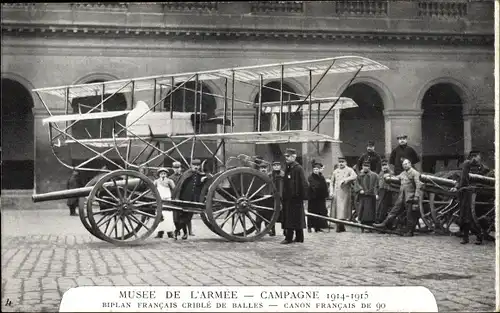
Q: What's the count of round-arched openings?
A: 6